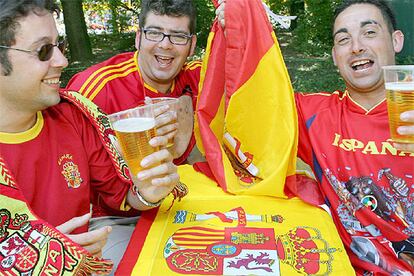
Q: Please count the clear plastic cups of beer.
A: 3